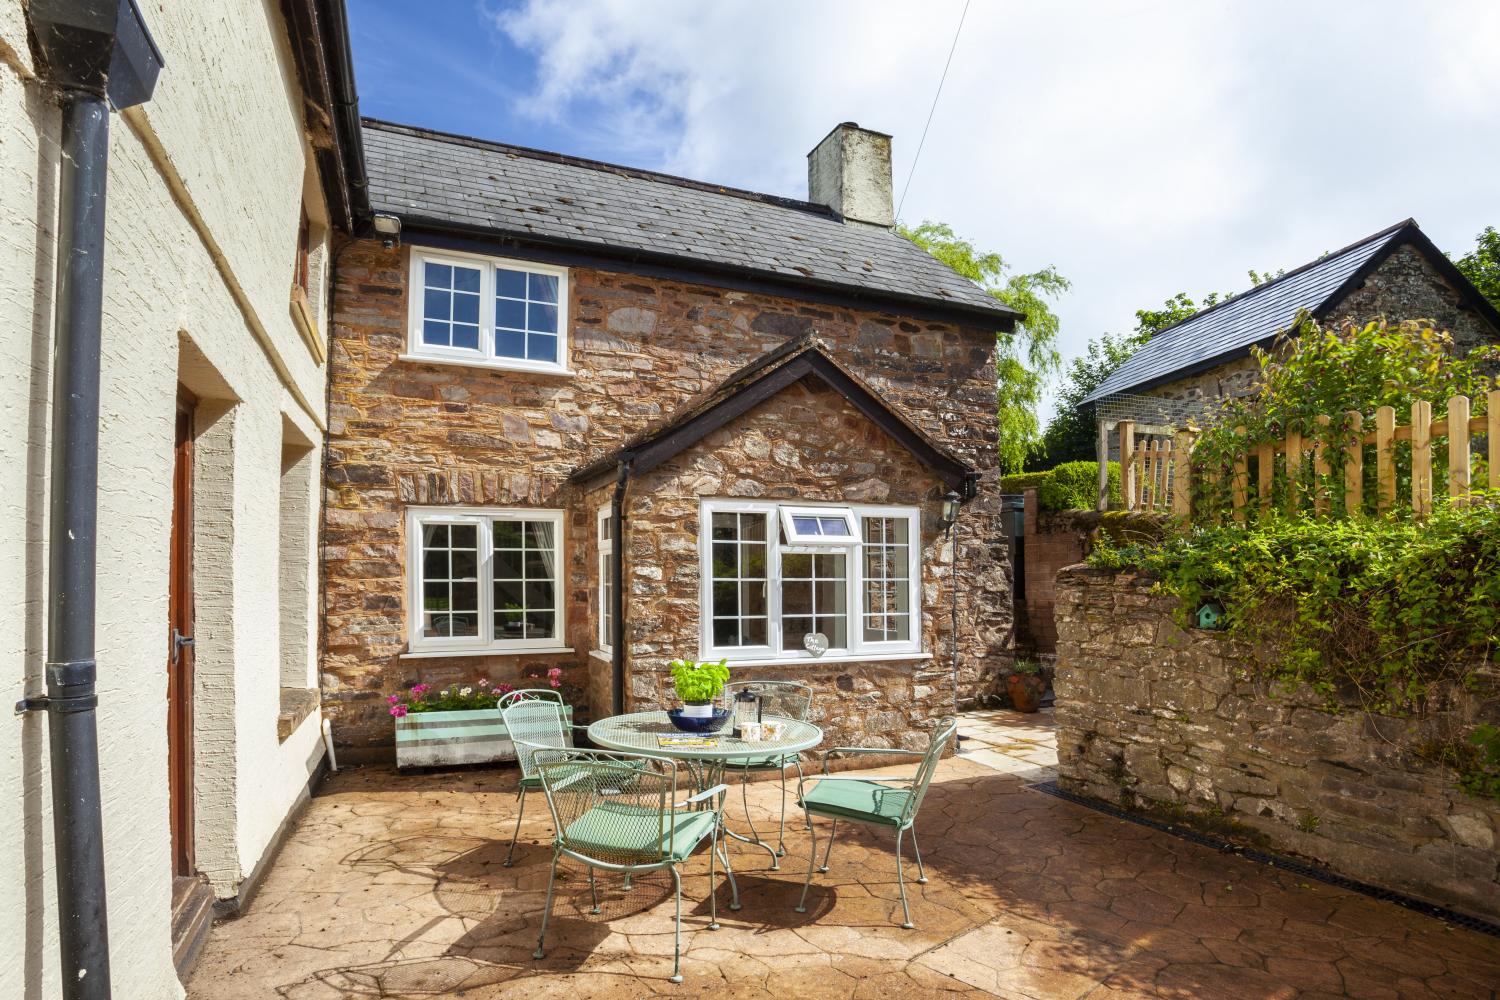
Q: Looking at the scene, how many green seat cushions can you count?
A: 4